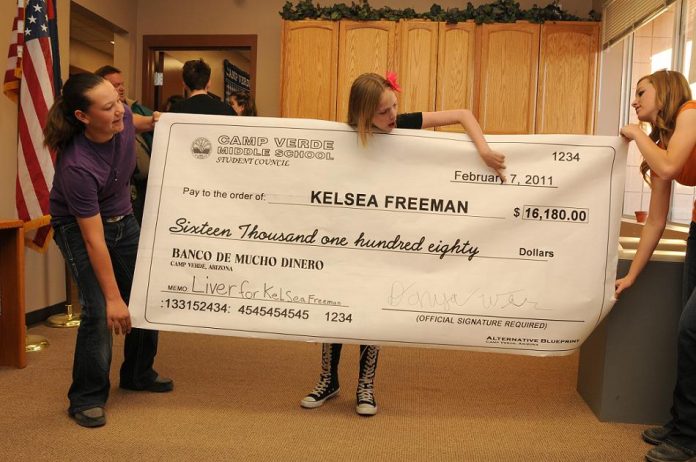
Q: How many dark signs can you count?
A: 1